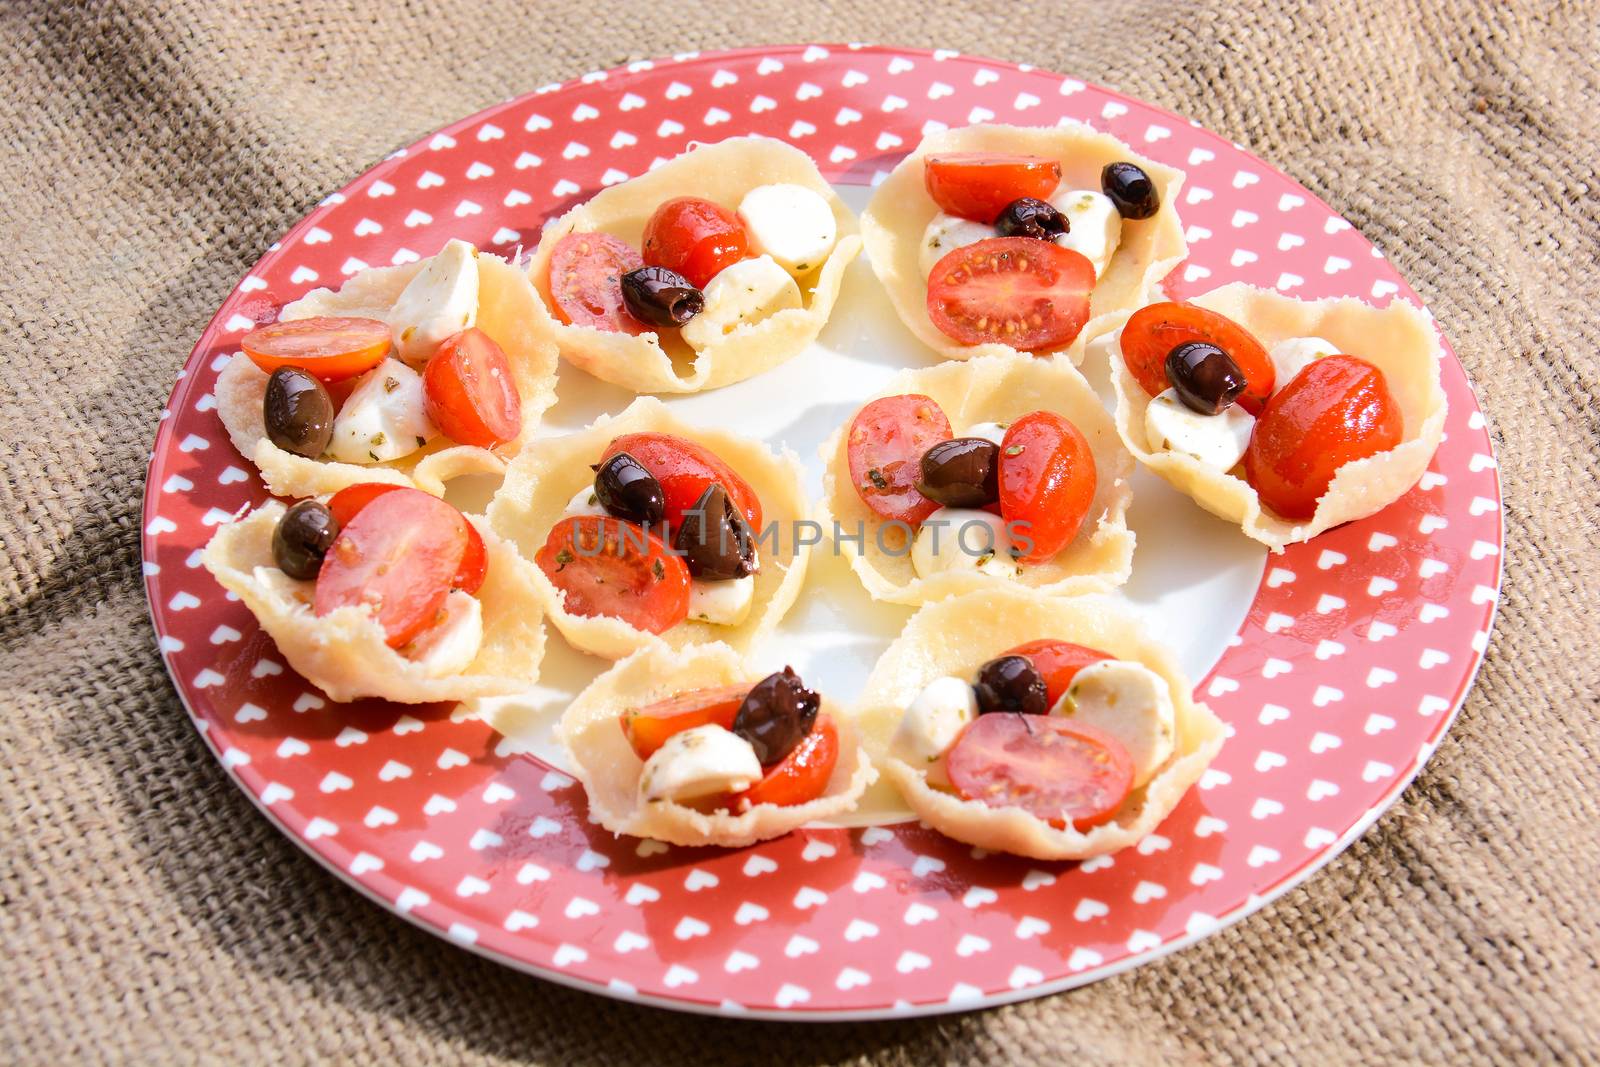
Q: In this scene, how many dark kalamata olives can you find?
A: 11